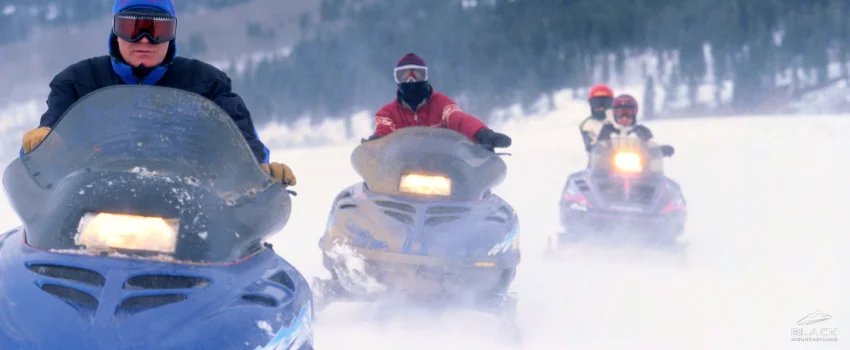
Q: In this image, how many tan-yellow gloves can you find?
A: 2